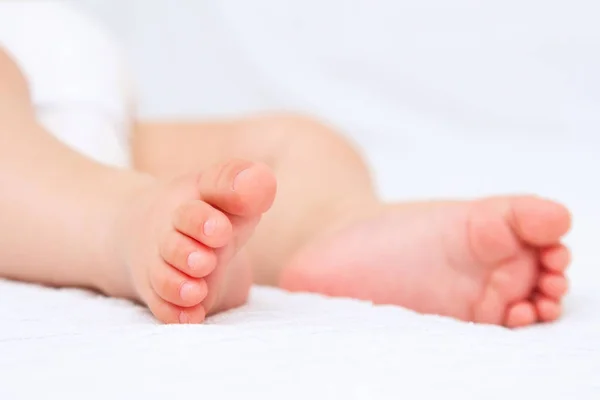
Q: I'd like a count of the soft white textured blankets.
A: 1